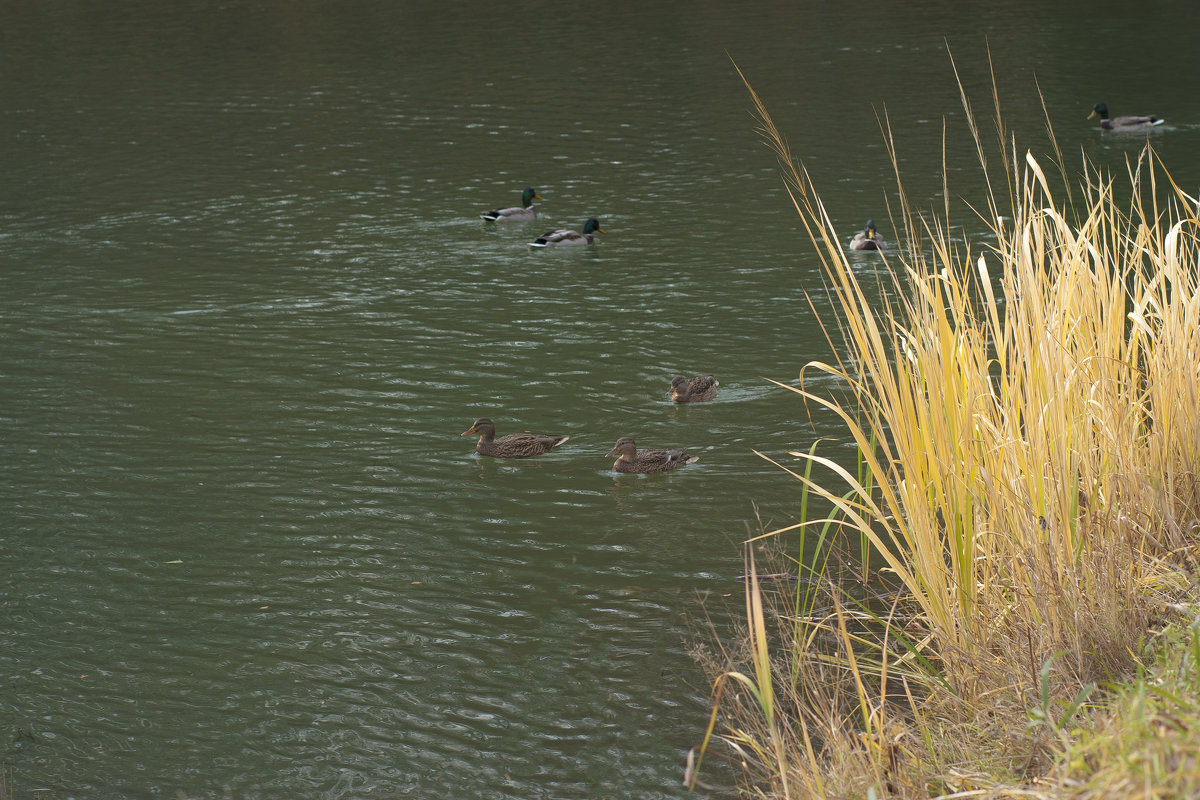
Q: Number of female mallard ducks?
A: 3